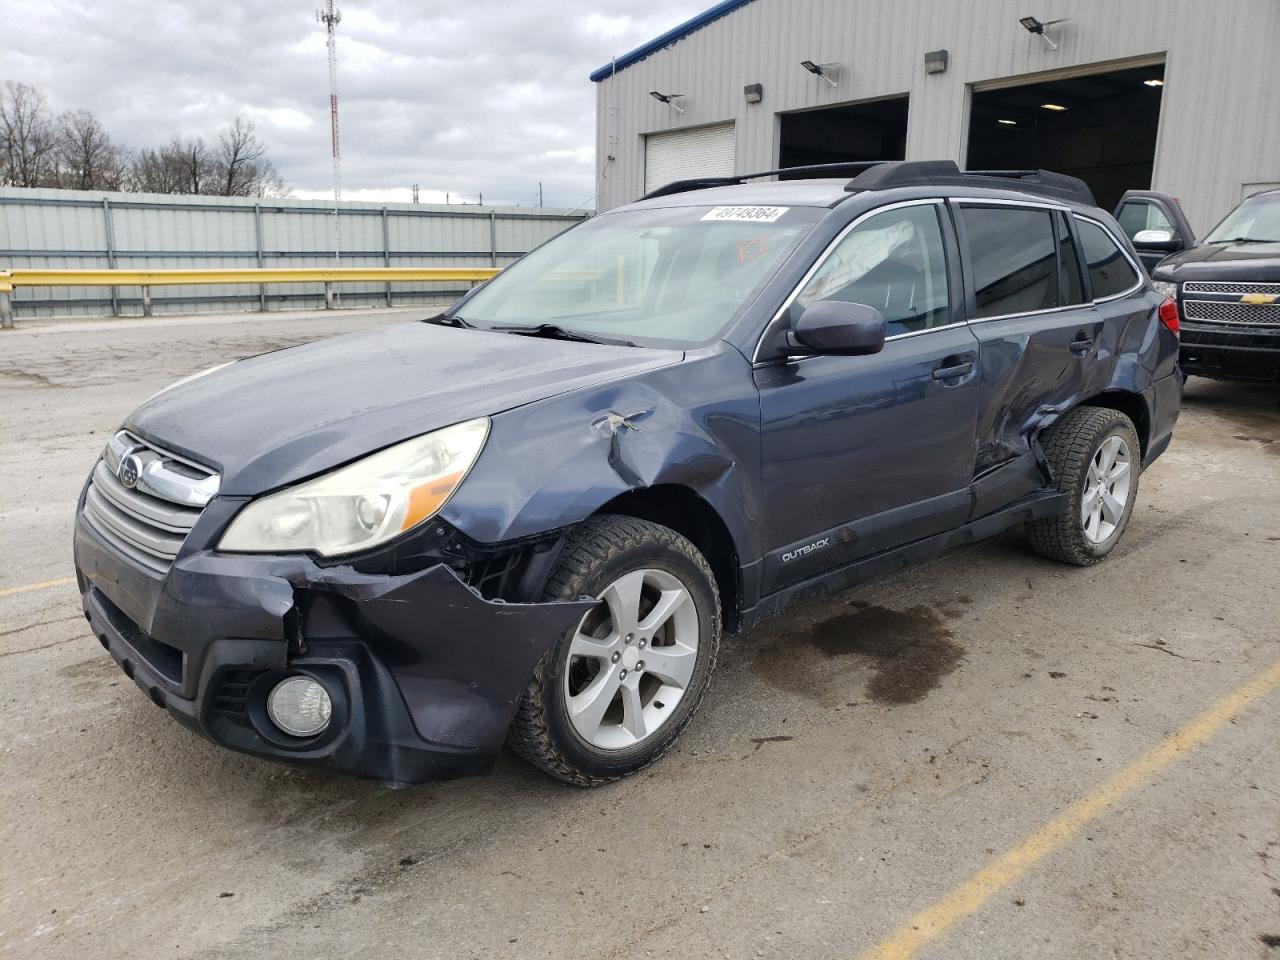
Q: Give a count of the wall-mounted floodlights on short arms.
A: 3